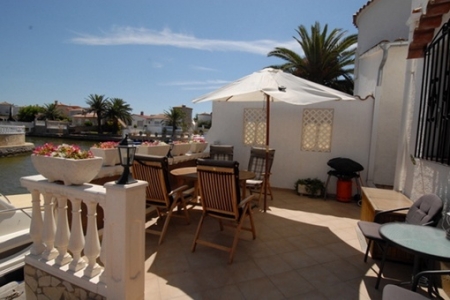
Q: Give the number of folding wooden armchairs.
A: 4